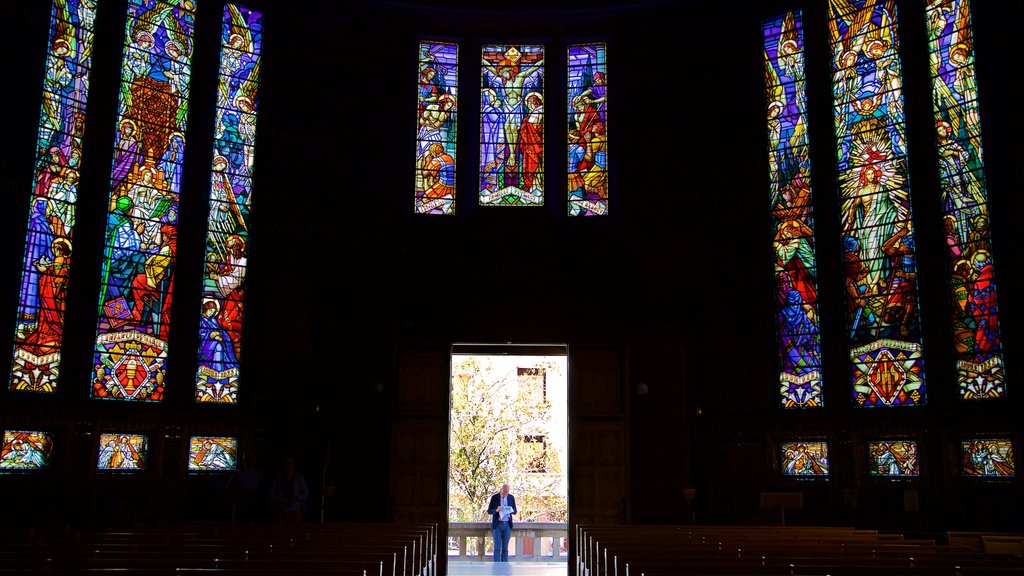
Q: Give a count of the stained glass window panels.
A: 15